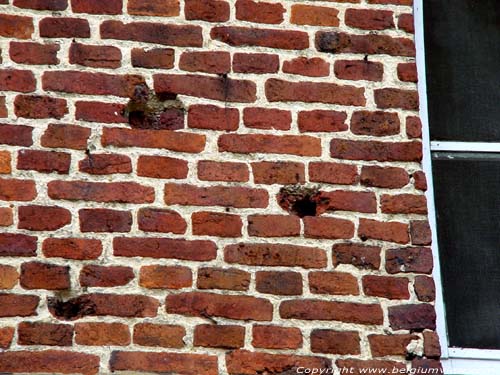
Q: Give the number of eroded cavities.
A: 3